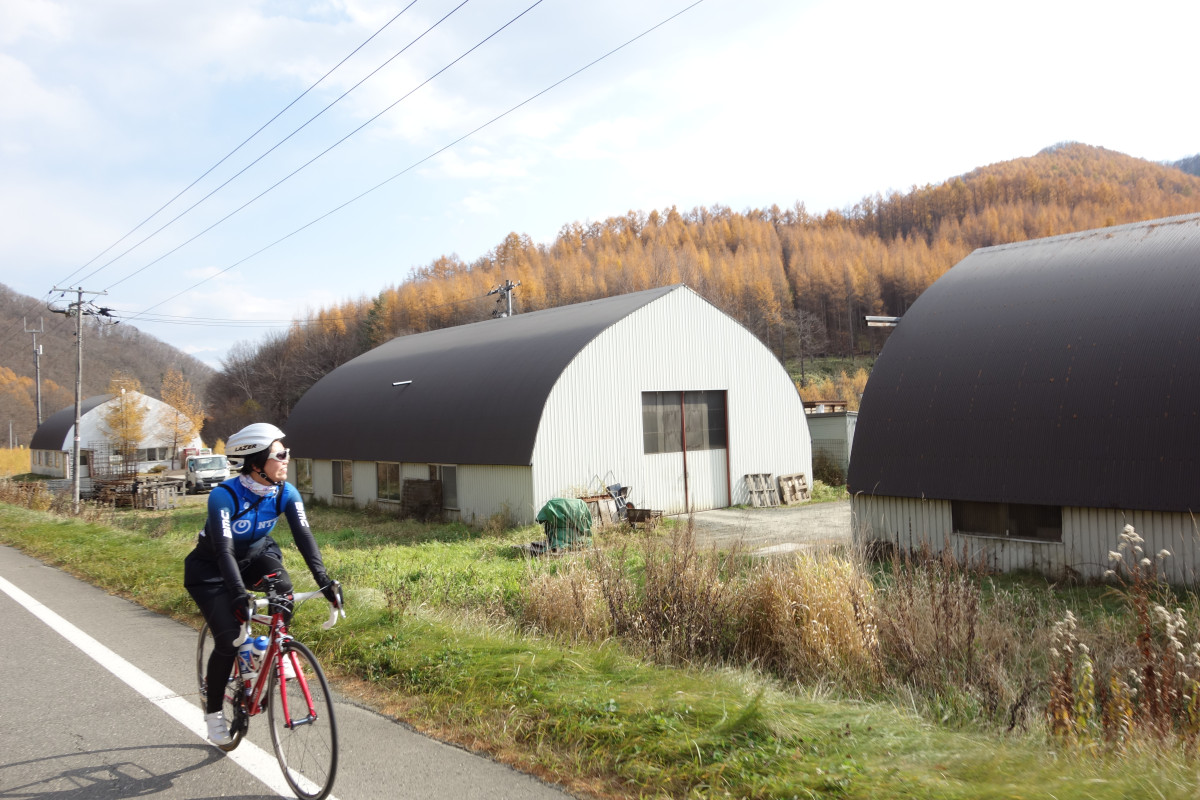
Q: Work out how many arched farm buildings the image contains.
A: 3